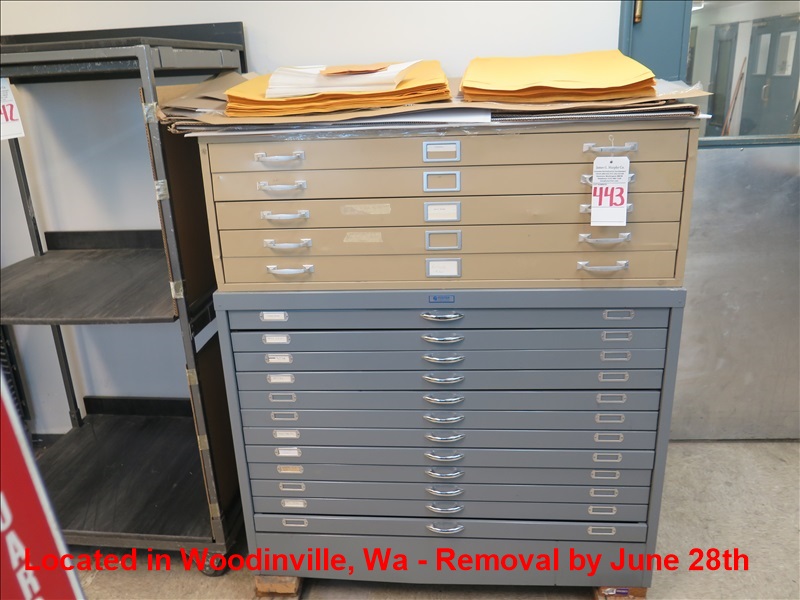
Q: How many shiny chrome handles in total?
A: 12